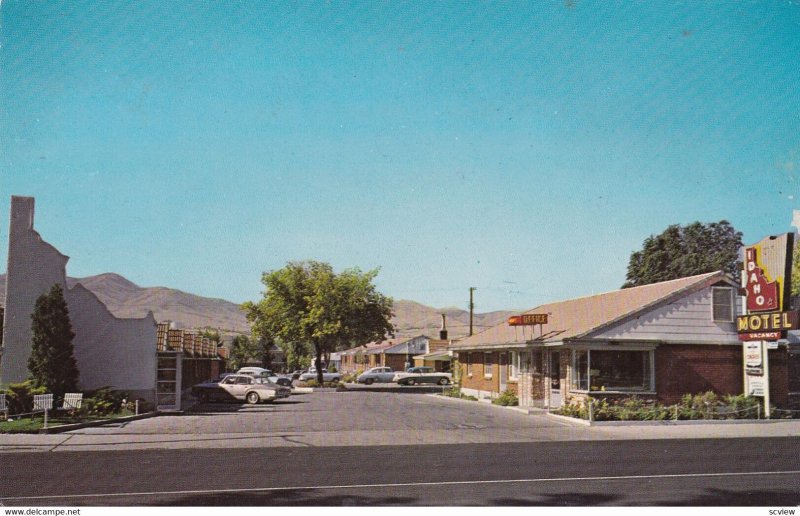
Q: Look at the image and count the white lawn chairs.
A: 3